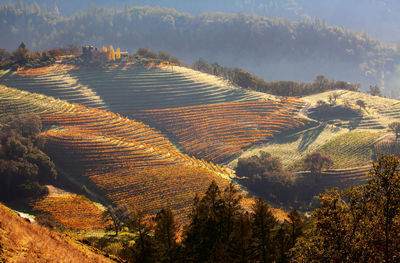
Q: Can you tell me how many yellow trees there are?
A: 3